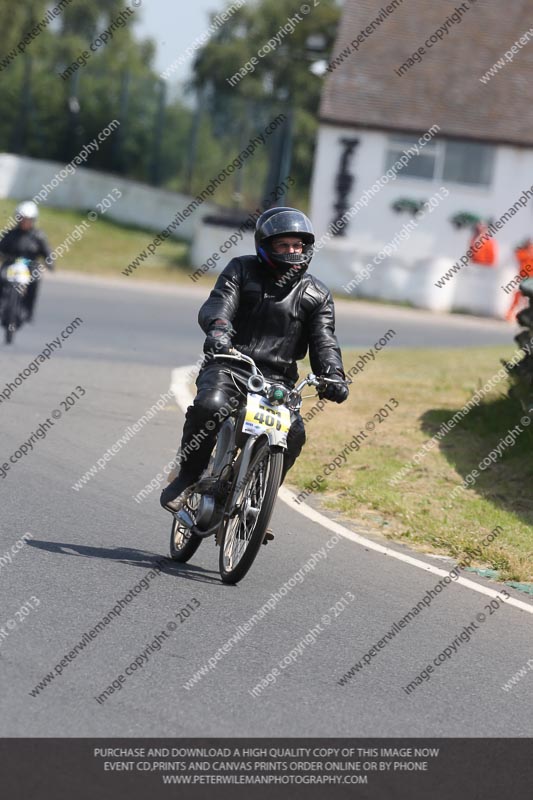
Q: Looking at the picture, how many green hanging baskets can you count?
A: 2